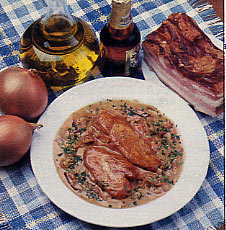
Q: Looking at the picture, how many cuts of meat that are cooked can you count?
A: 2